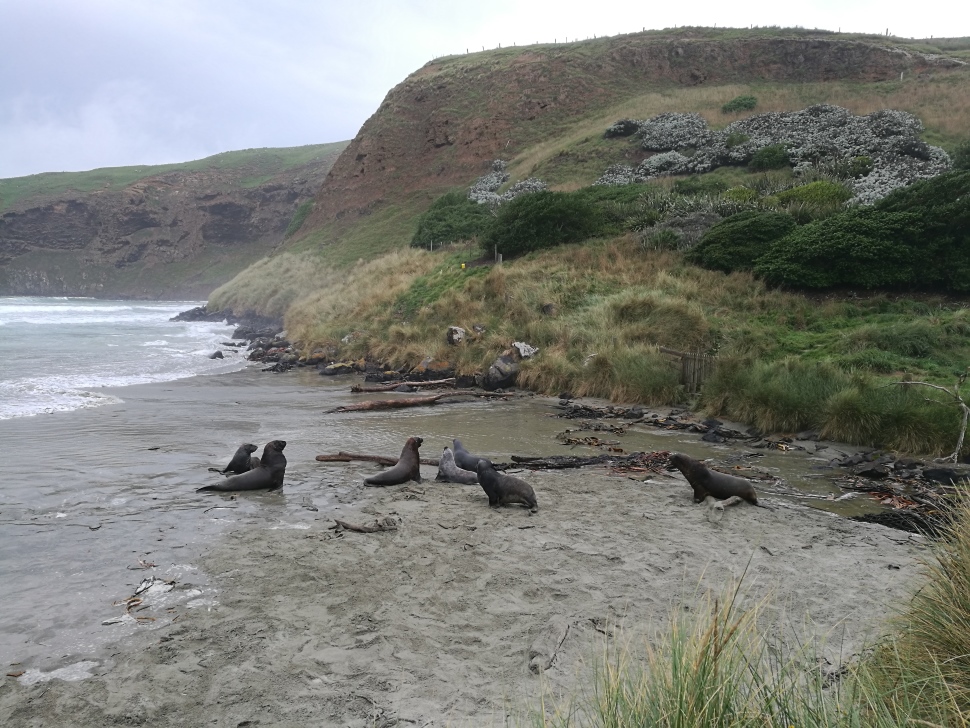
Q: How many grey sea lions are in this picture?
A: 2